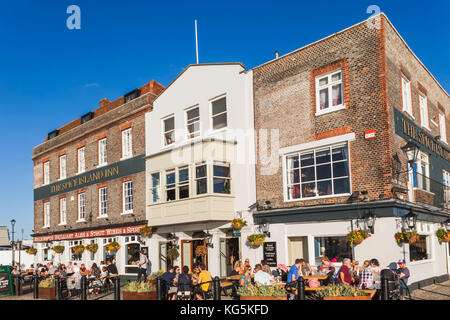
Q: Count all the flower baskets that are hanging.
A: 11